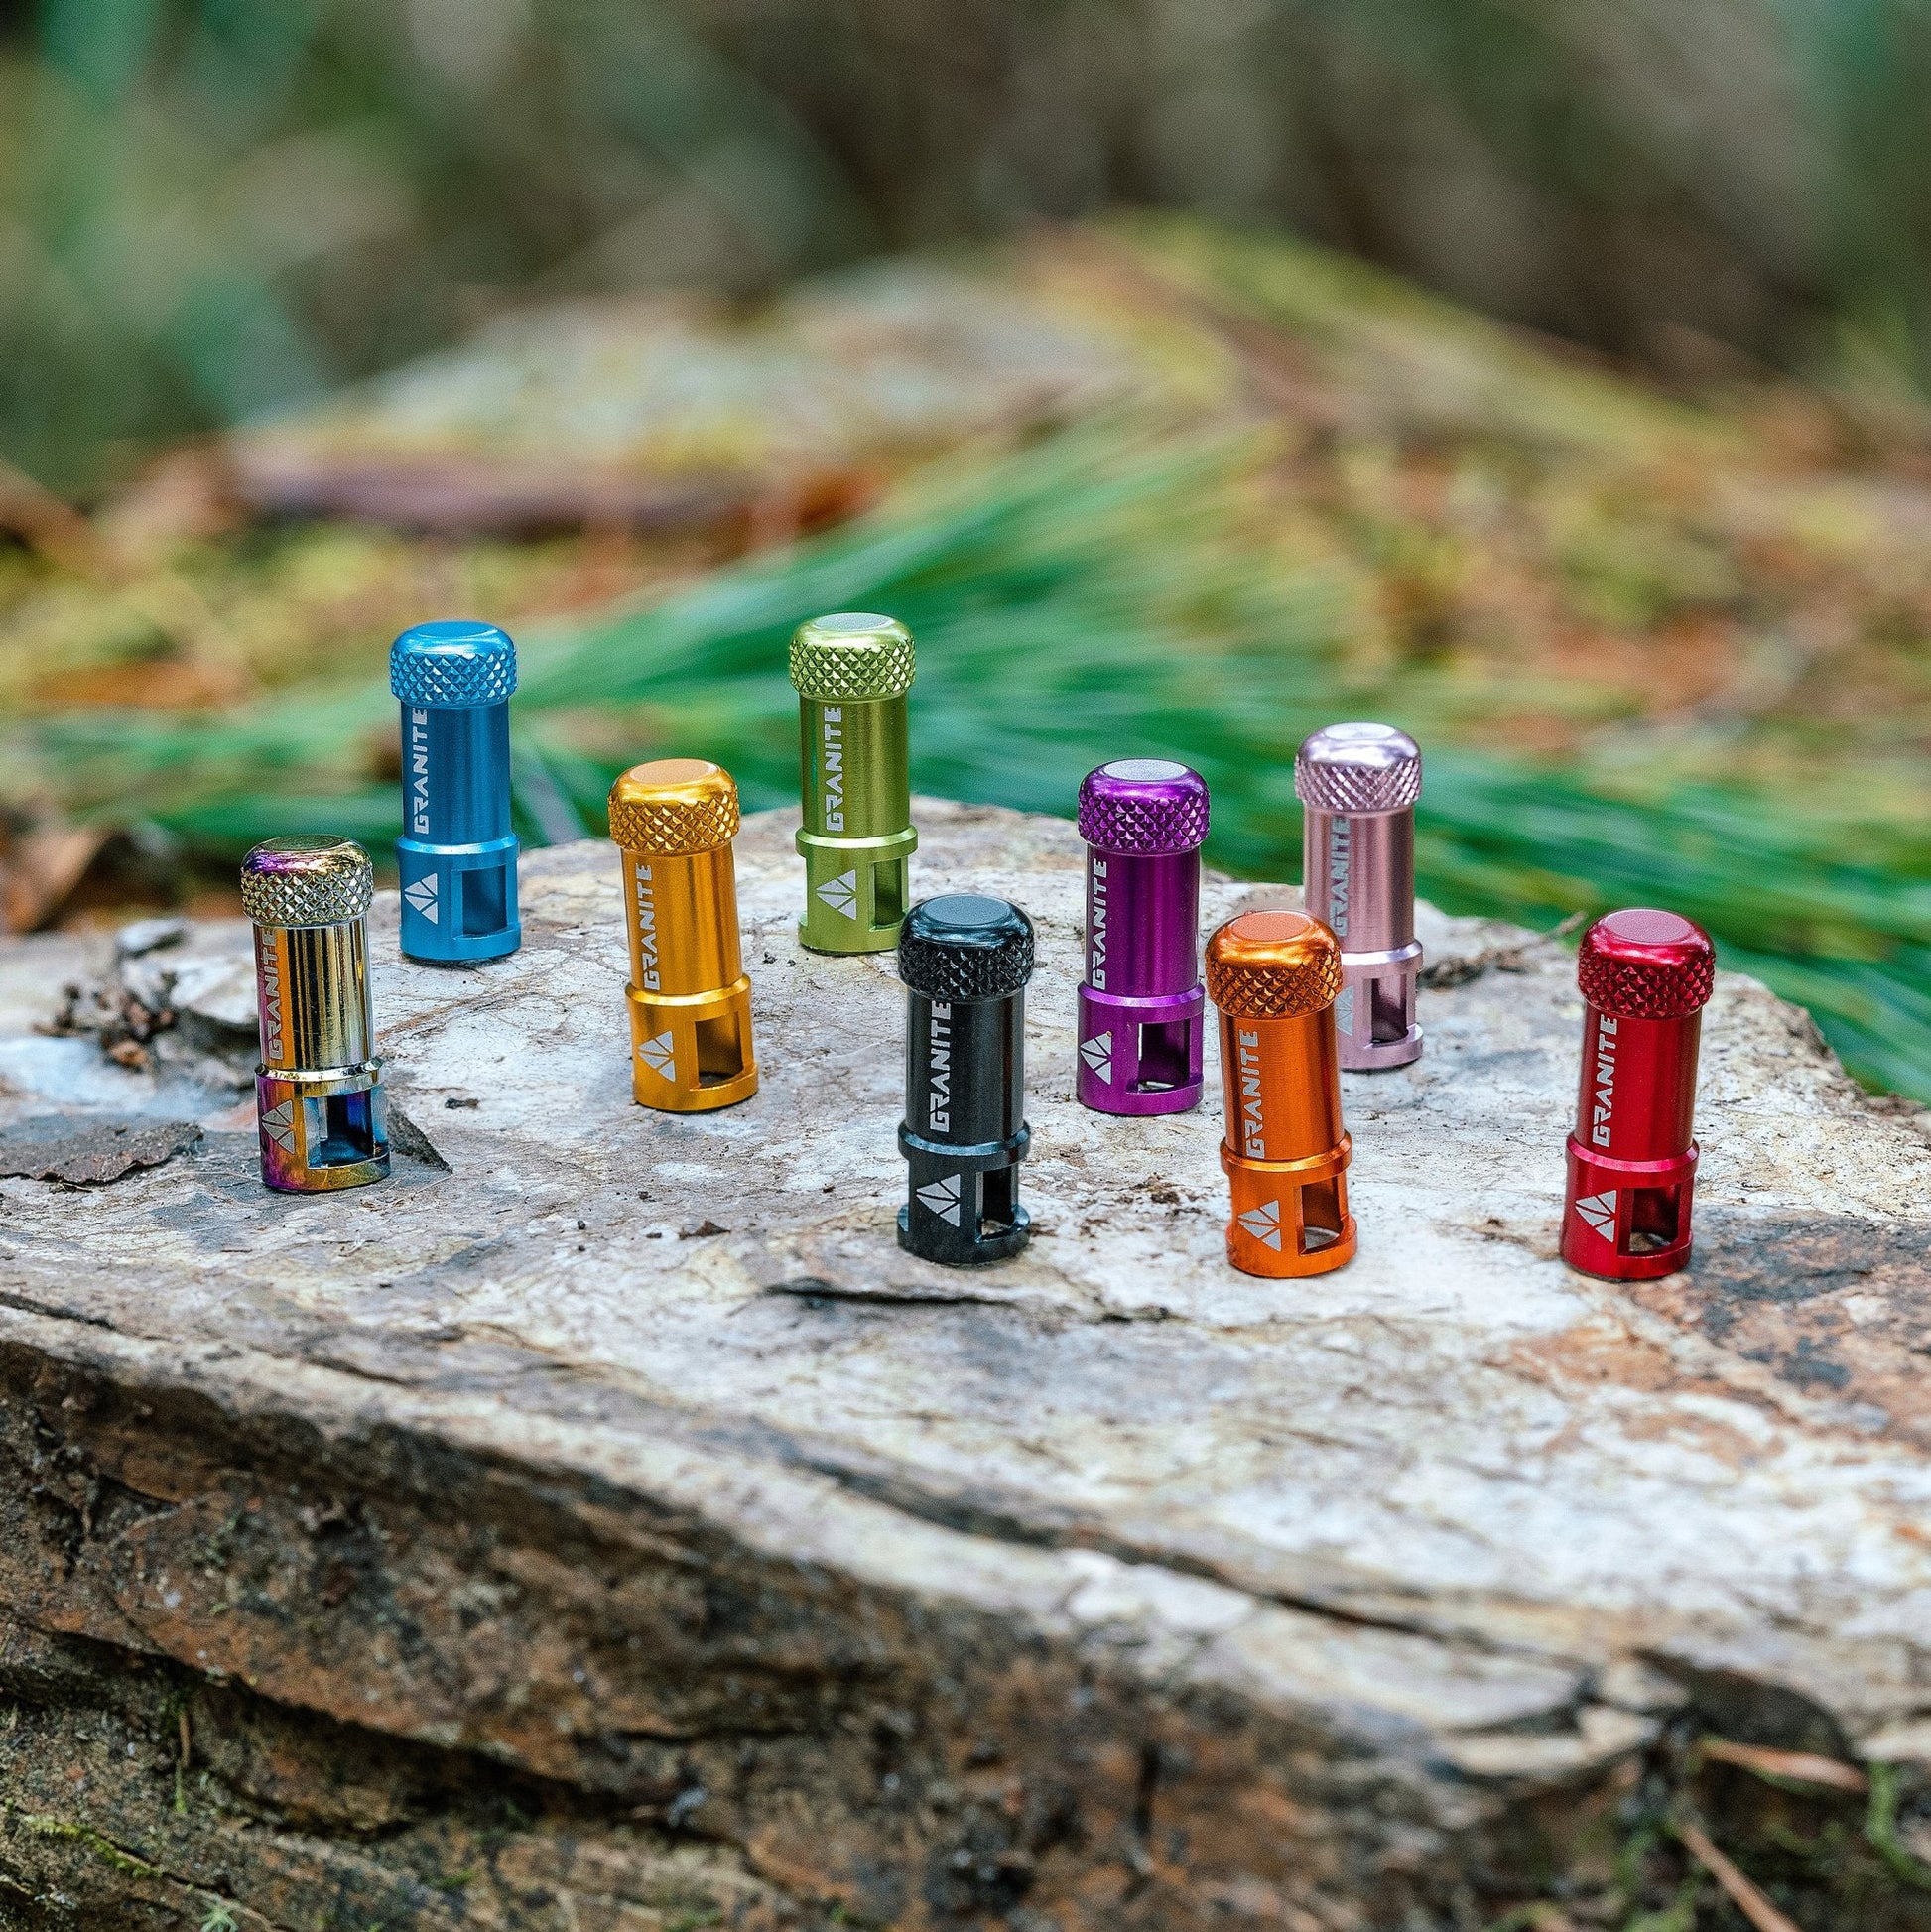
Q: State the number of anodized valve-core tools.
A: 9